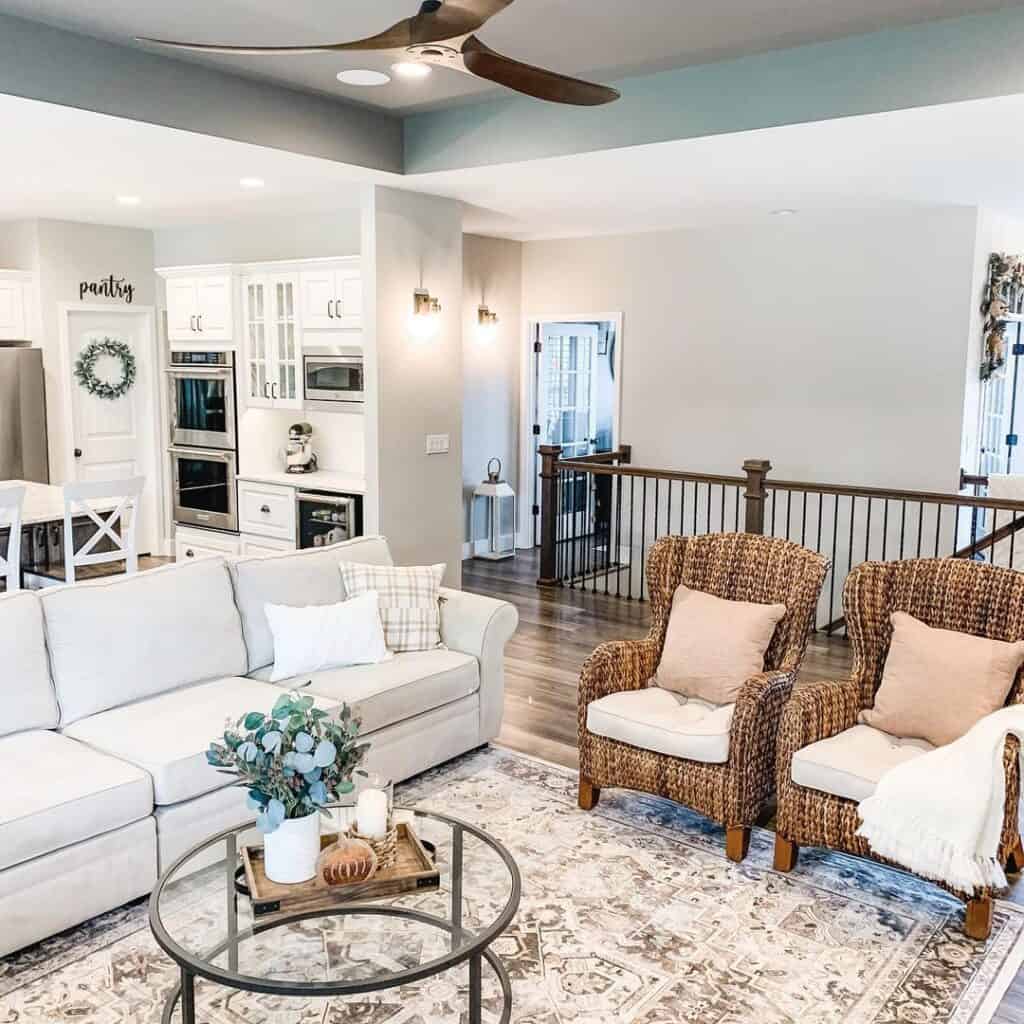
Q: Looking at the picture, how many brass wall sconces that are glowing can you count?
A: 2